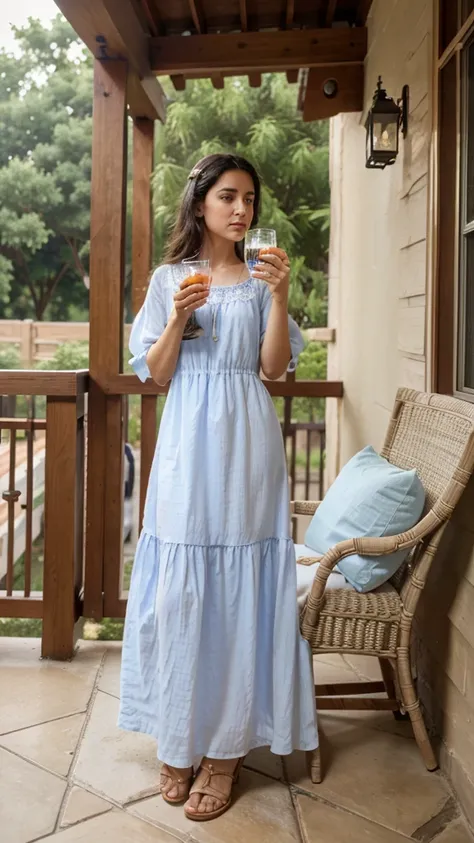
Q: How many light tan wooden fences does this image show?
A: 1